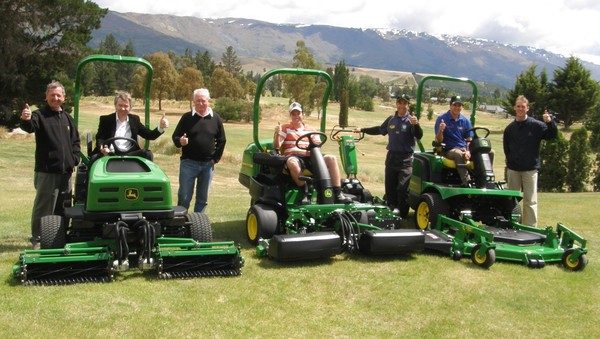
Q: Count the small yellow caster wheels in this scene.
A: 2